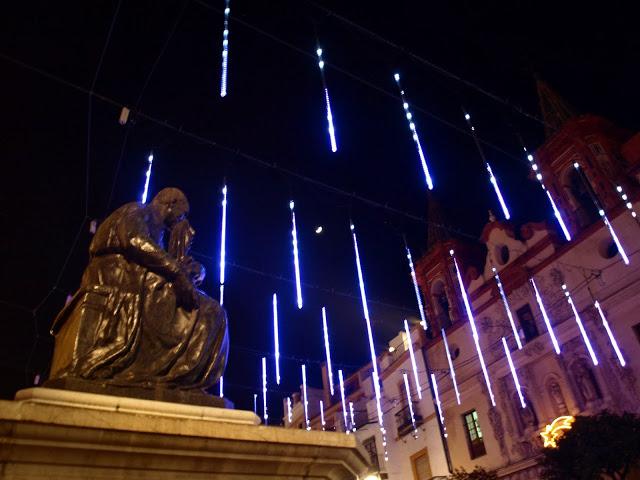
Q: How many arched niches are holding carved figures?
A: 3